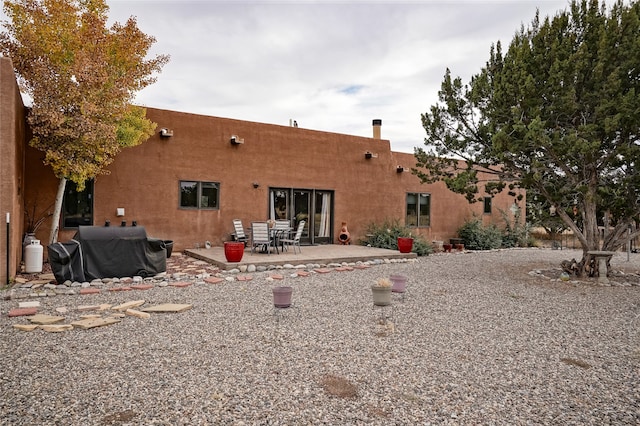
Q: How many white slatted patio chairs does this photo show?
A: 4